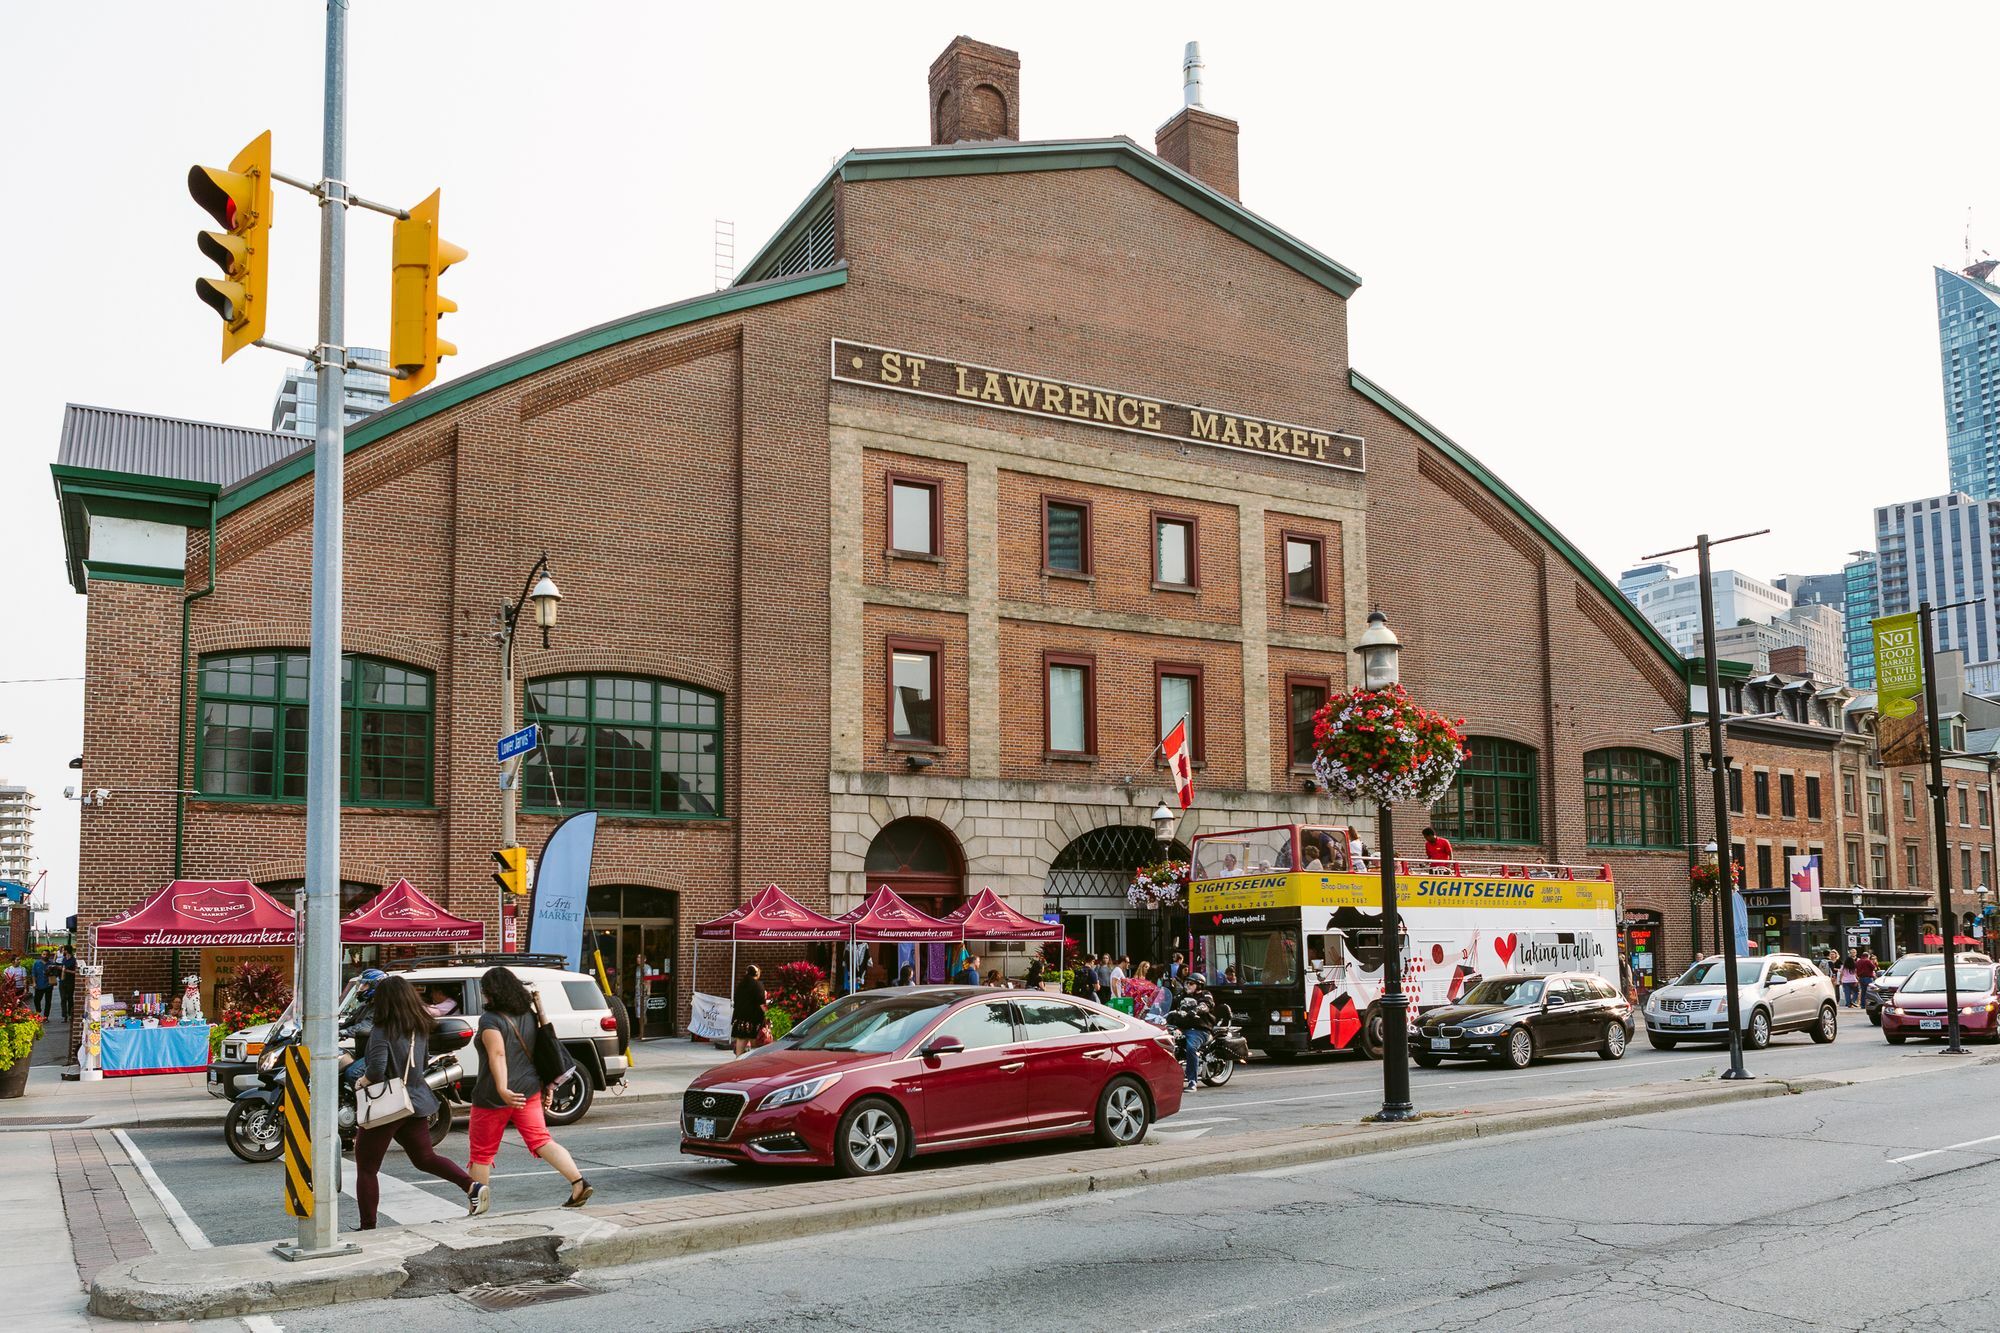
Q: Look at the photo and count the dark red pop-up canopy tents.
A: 5